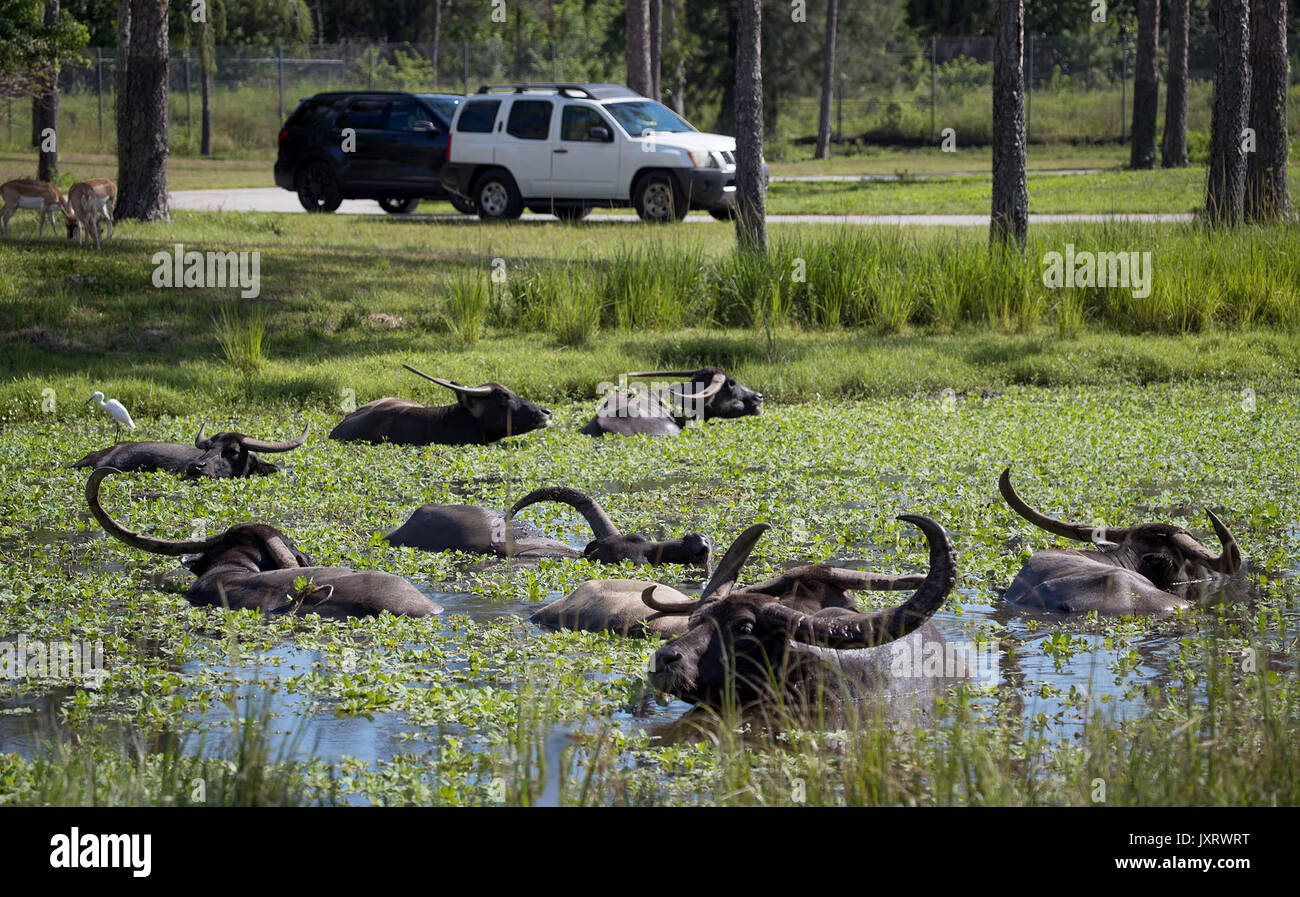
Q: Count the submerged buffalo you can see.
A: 8